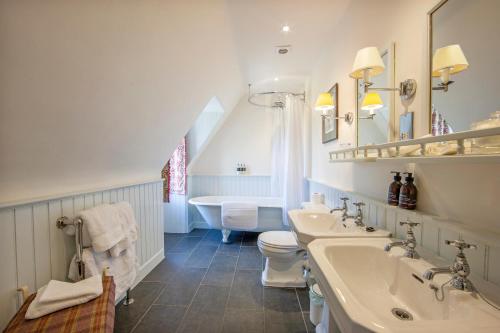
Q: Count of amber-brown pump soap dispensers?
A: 2